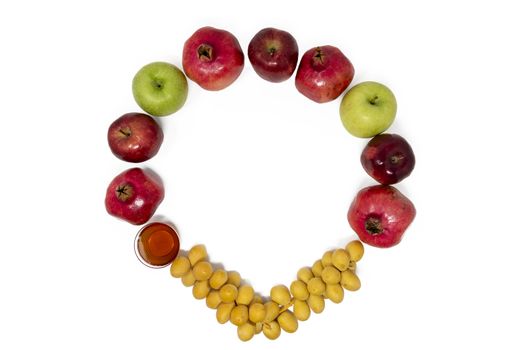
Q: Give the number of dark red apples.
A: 3